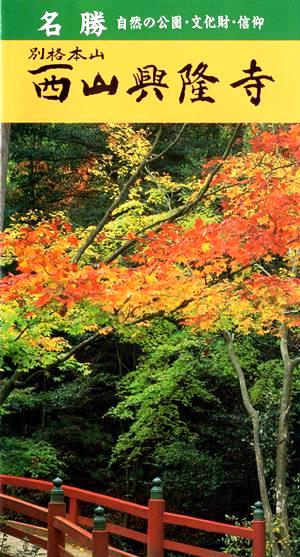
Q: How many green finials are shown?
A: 4